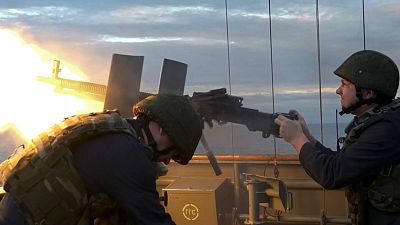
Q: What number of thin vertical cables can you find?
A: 4